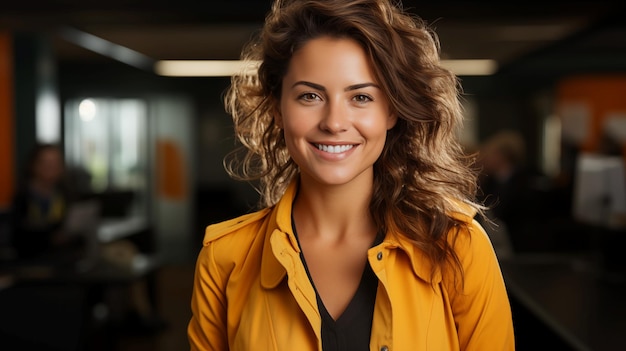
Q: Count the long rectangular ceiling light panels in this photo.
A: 2